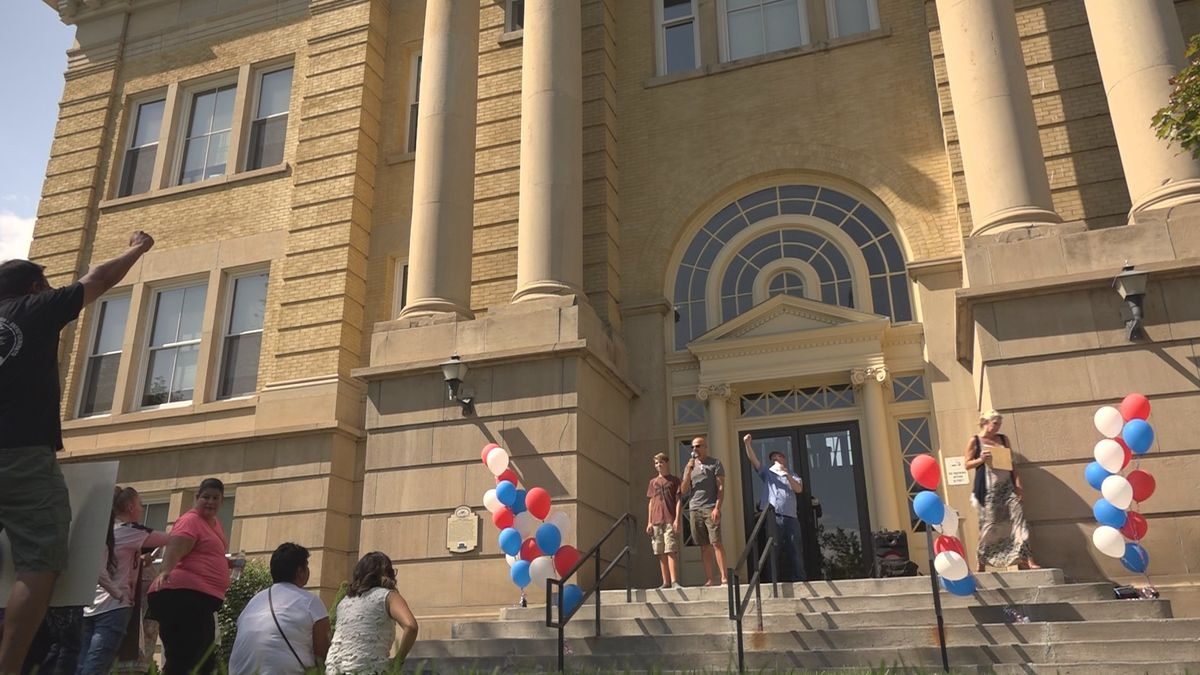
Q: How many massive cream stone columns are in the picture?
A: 4